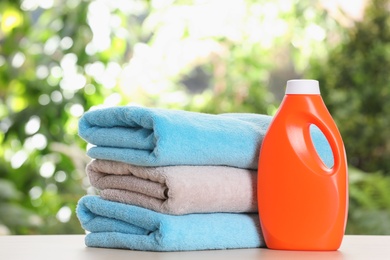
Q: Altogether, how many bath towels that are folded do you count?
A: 3